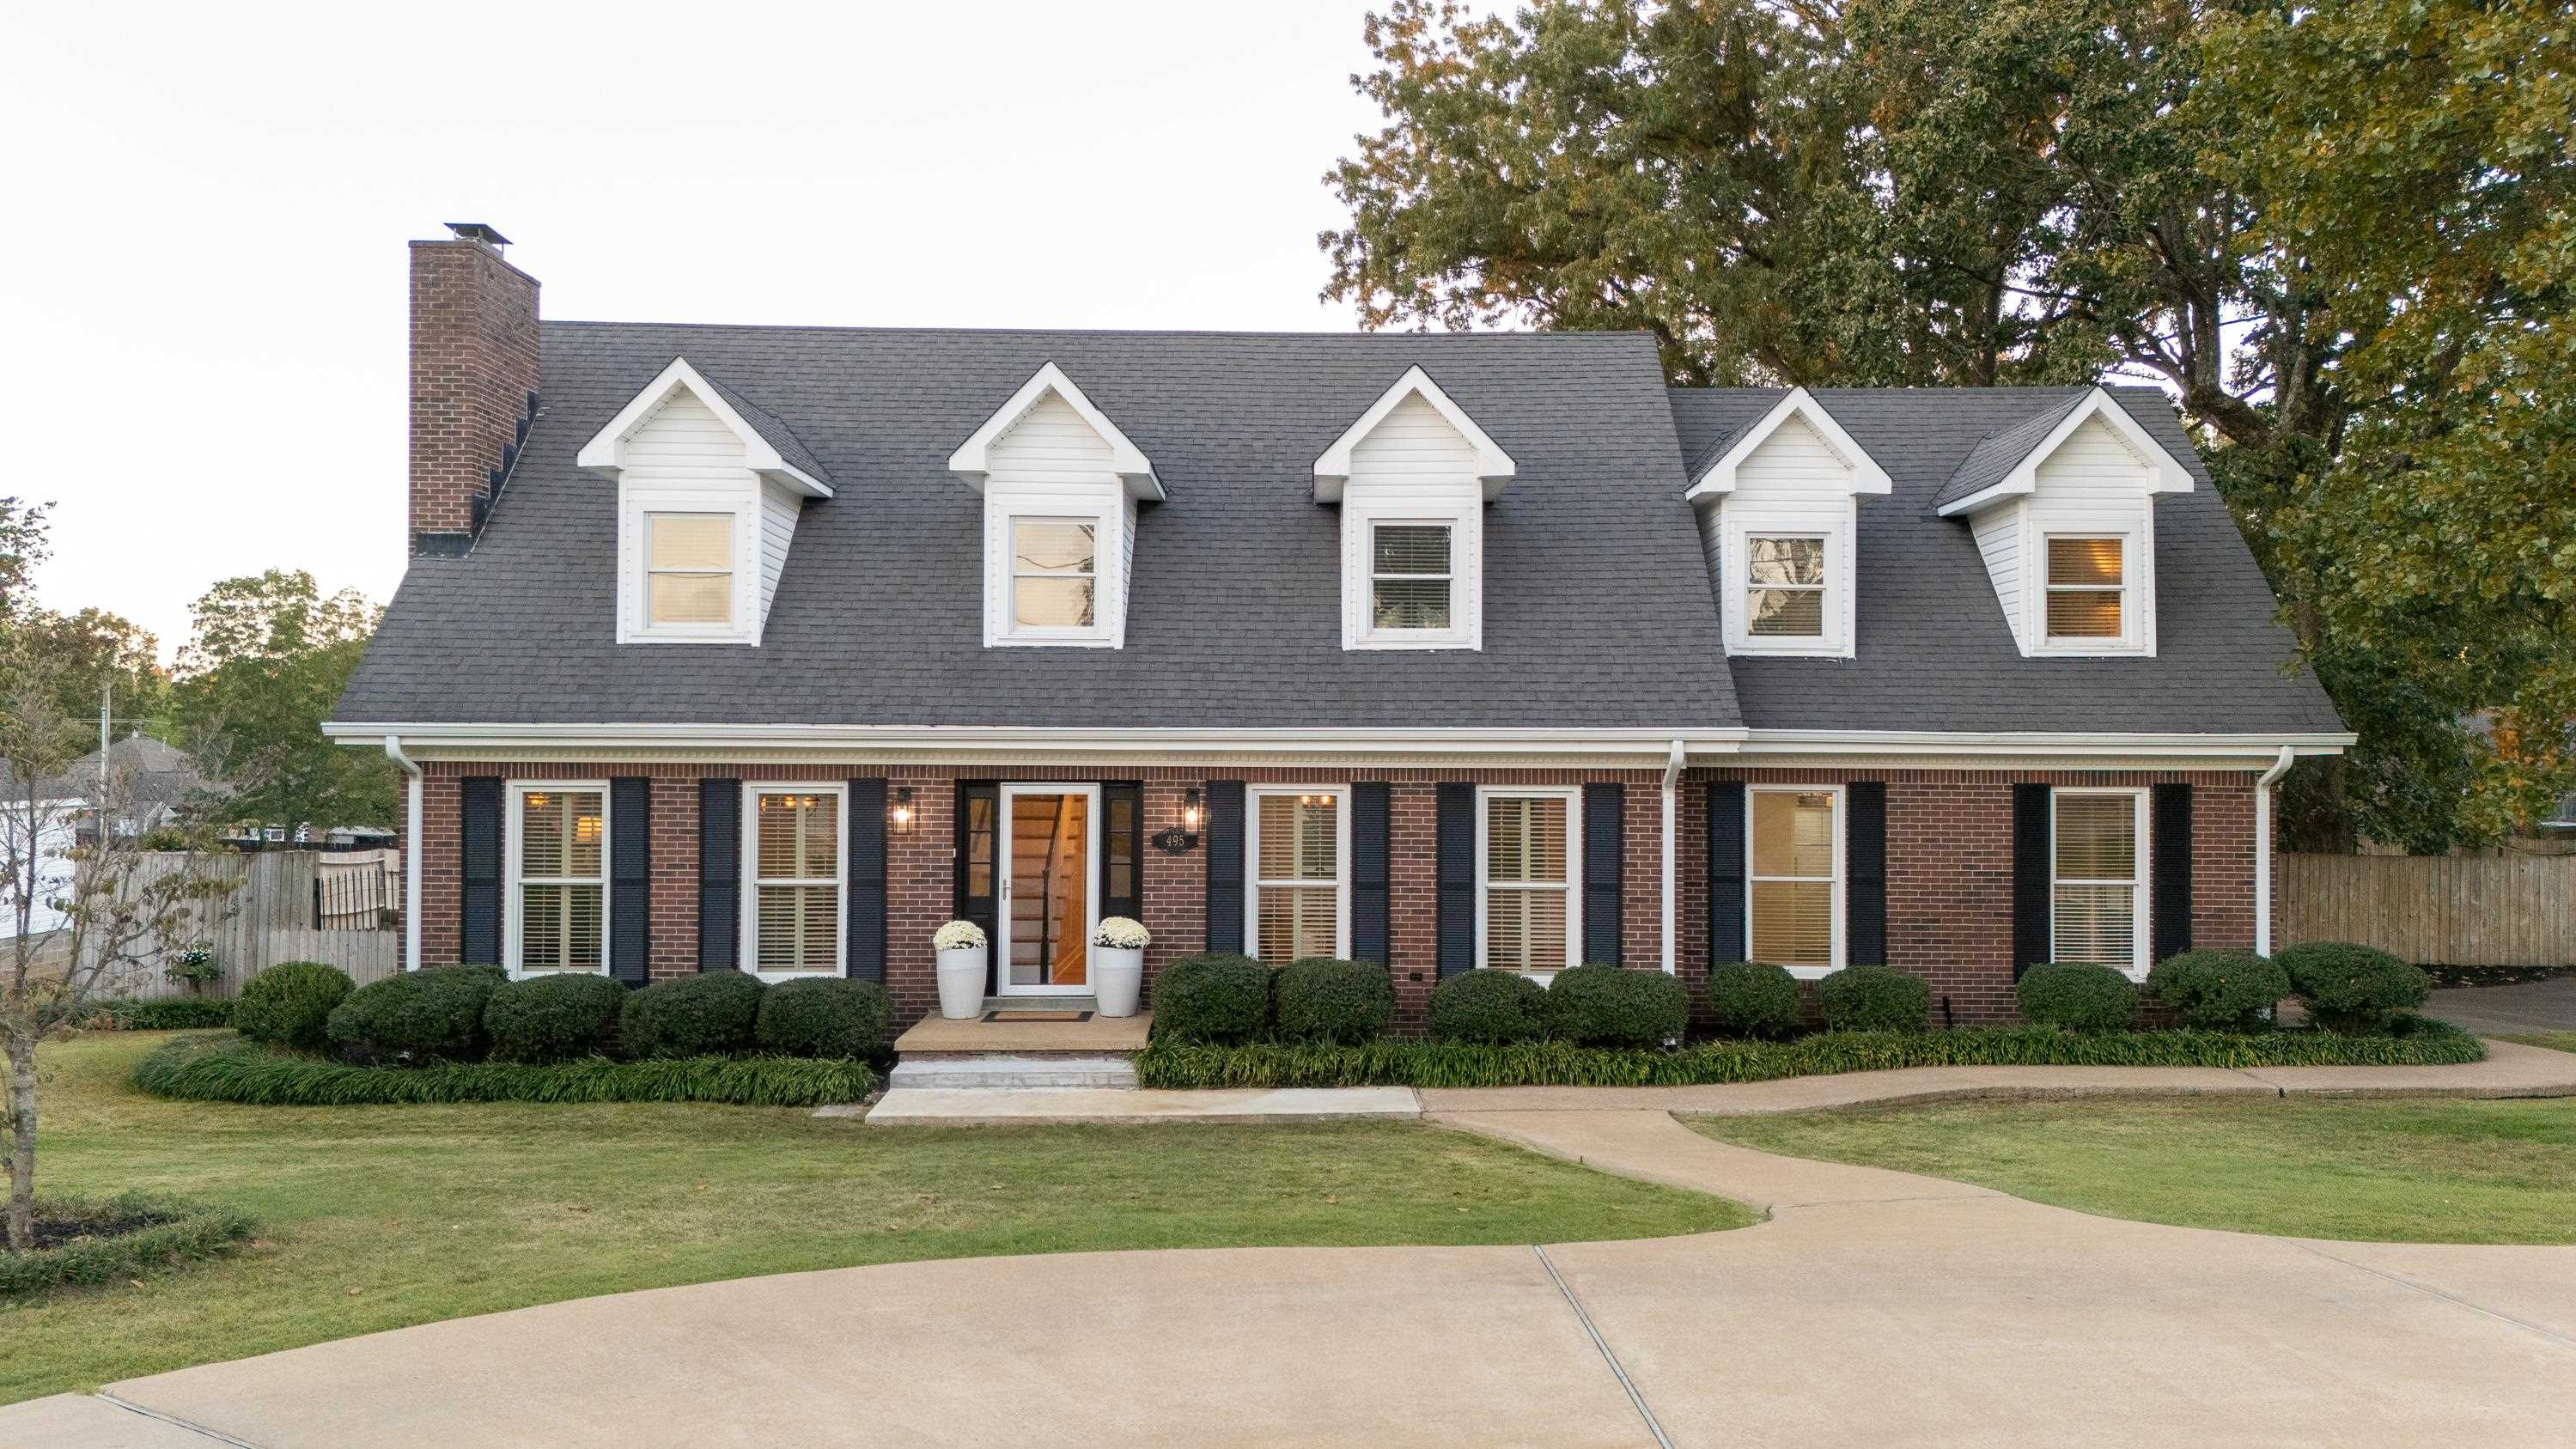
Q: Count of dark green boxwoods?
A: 14